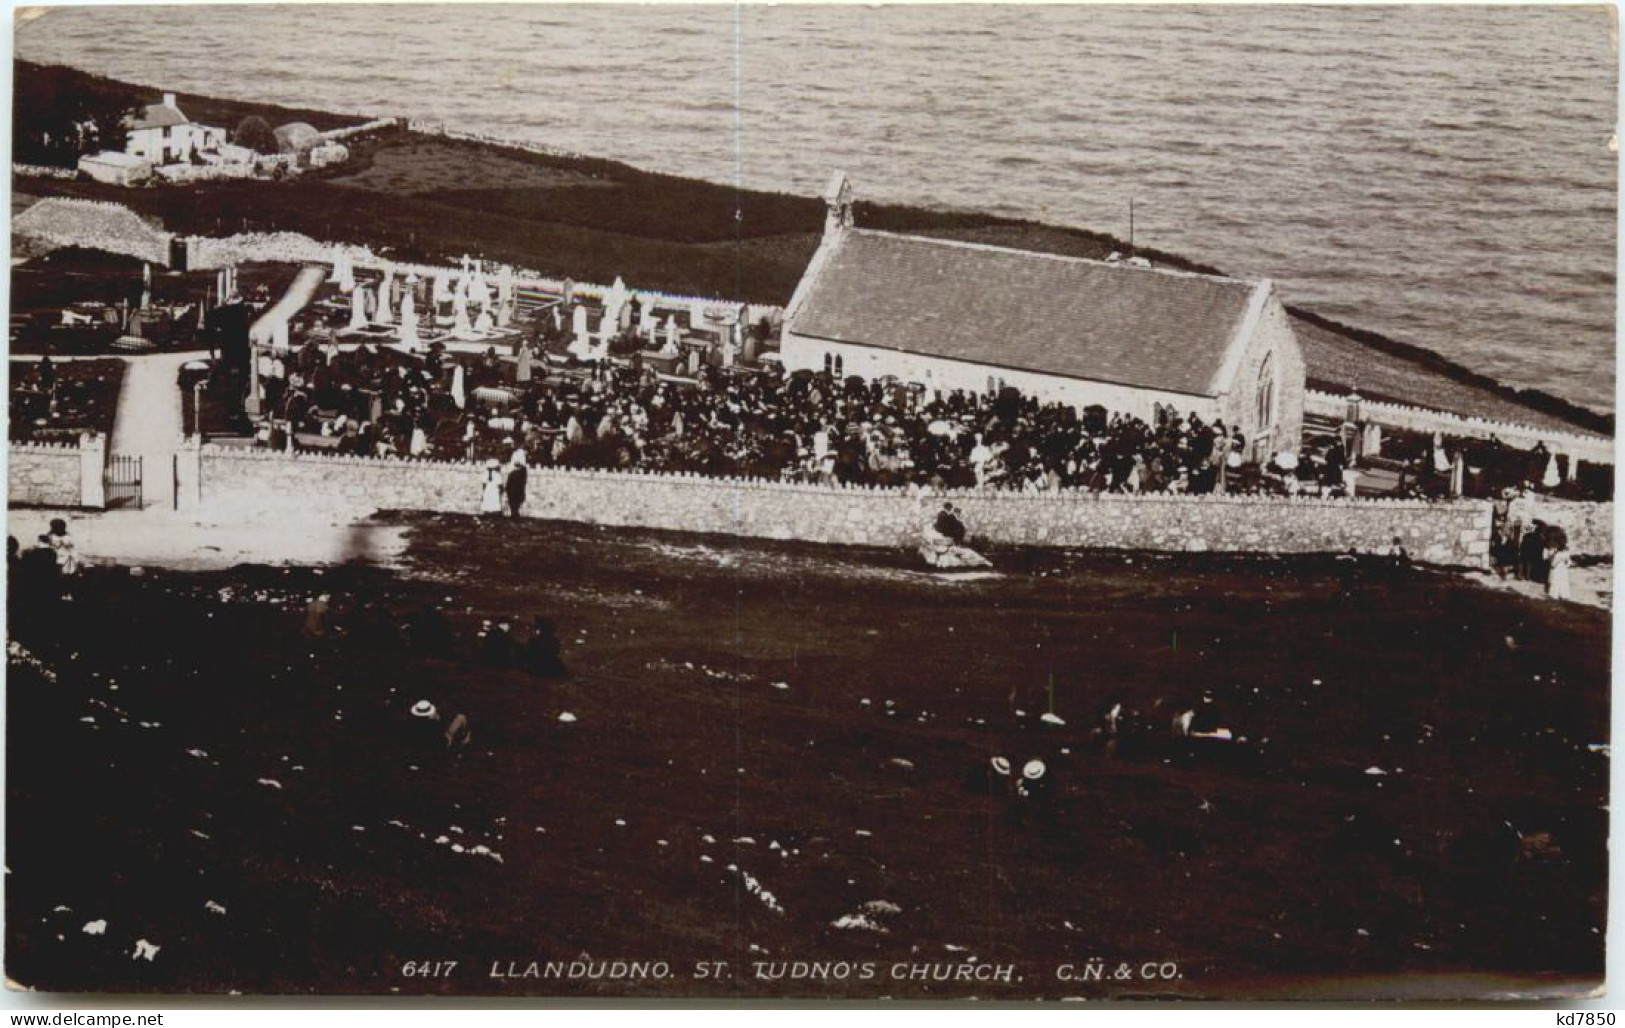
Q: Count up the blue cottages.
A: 0